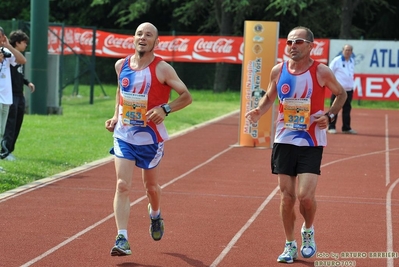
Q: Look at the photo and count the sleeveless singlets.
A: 2